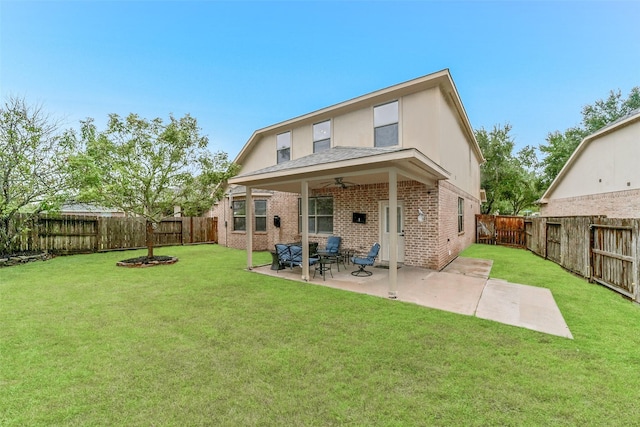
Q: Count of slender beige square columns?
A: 3